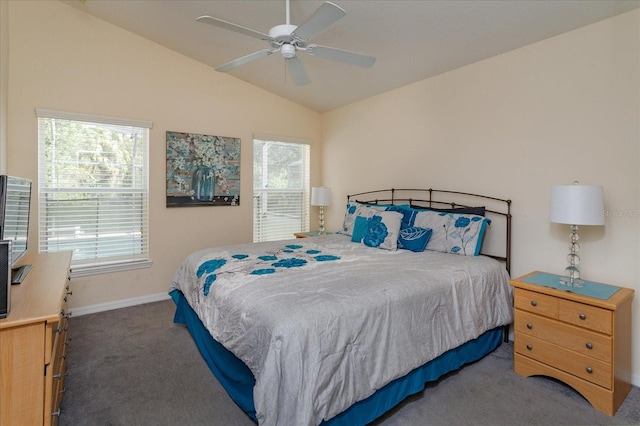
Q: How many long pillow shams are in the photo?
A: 2